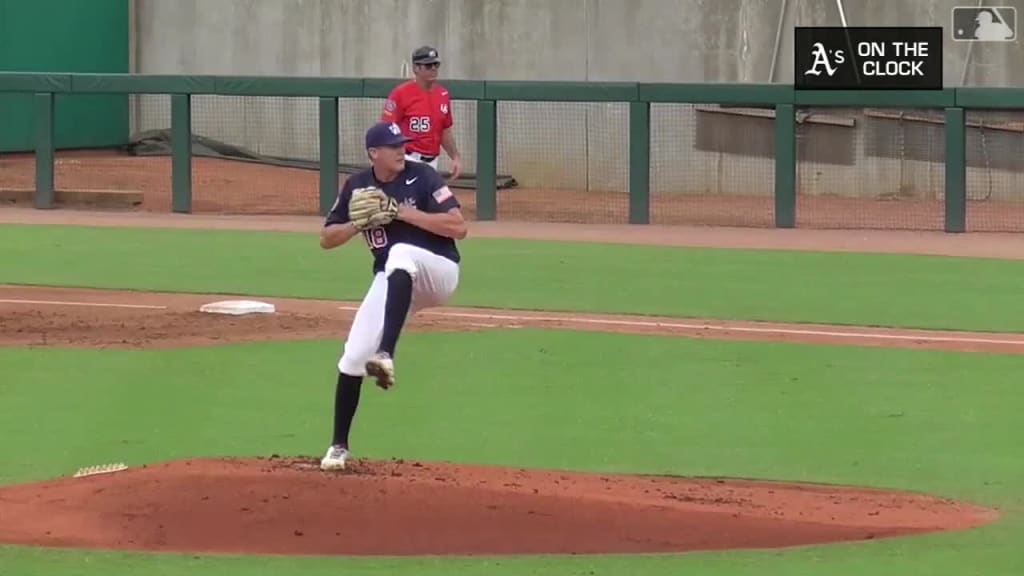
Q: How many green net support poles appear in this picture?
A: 7